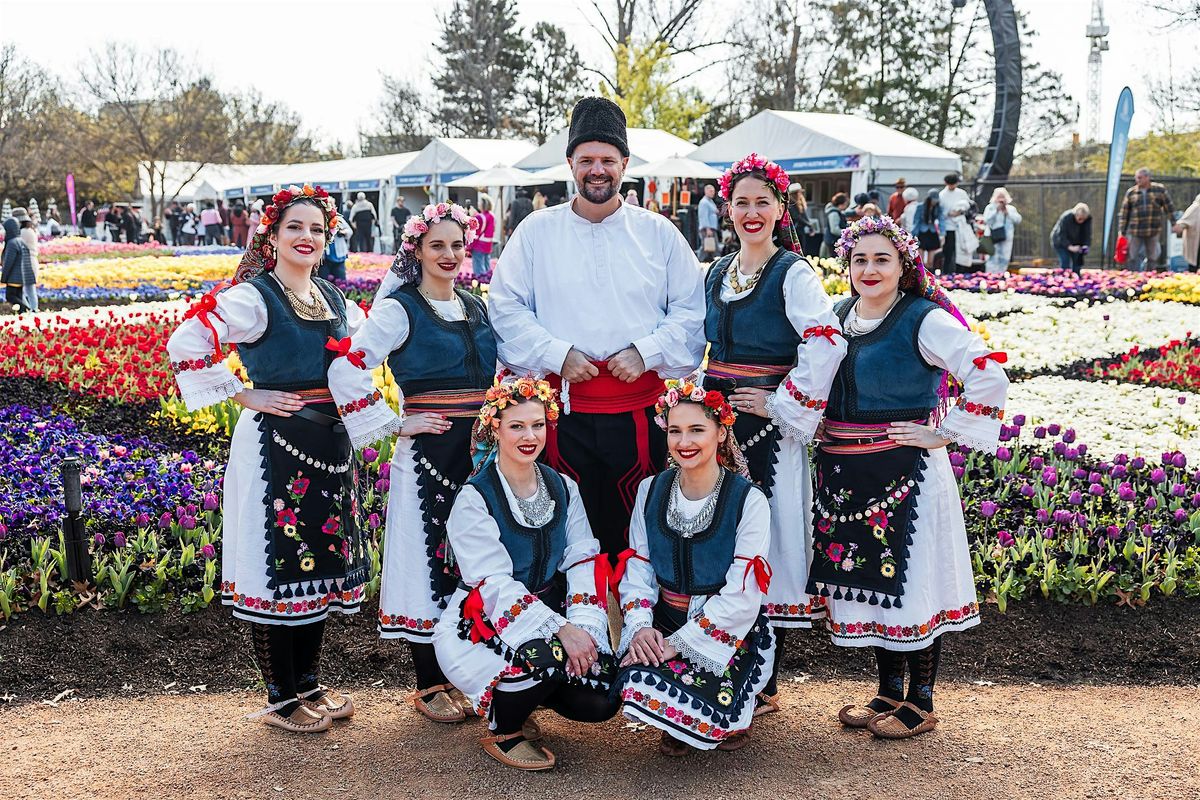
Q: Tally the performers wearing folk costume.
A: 7